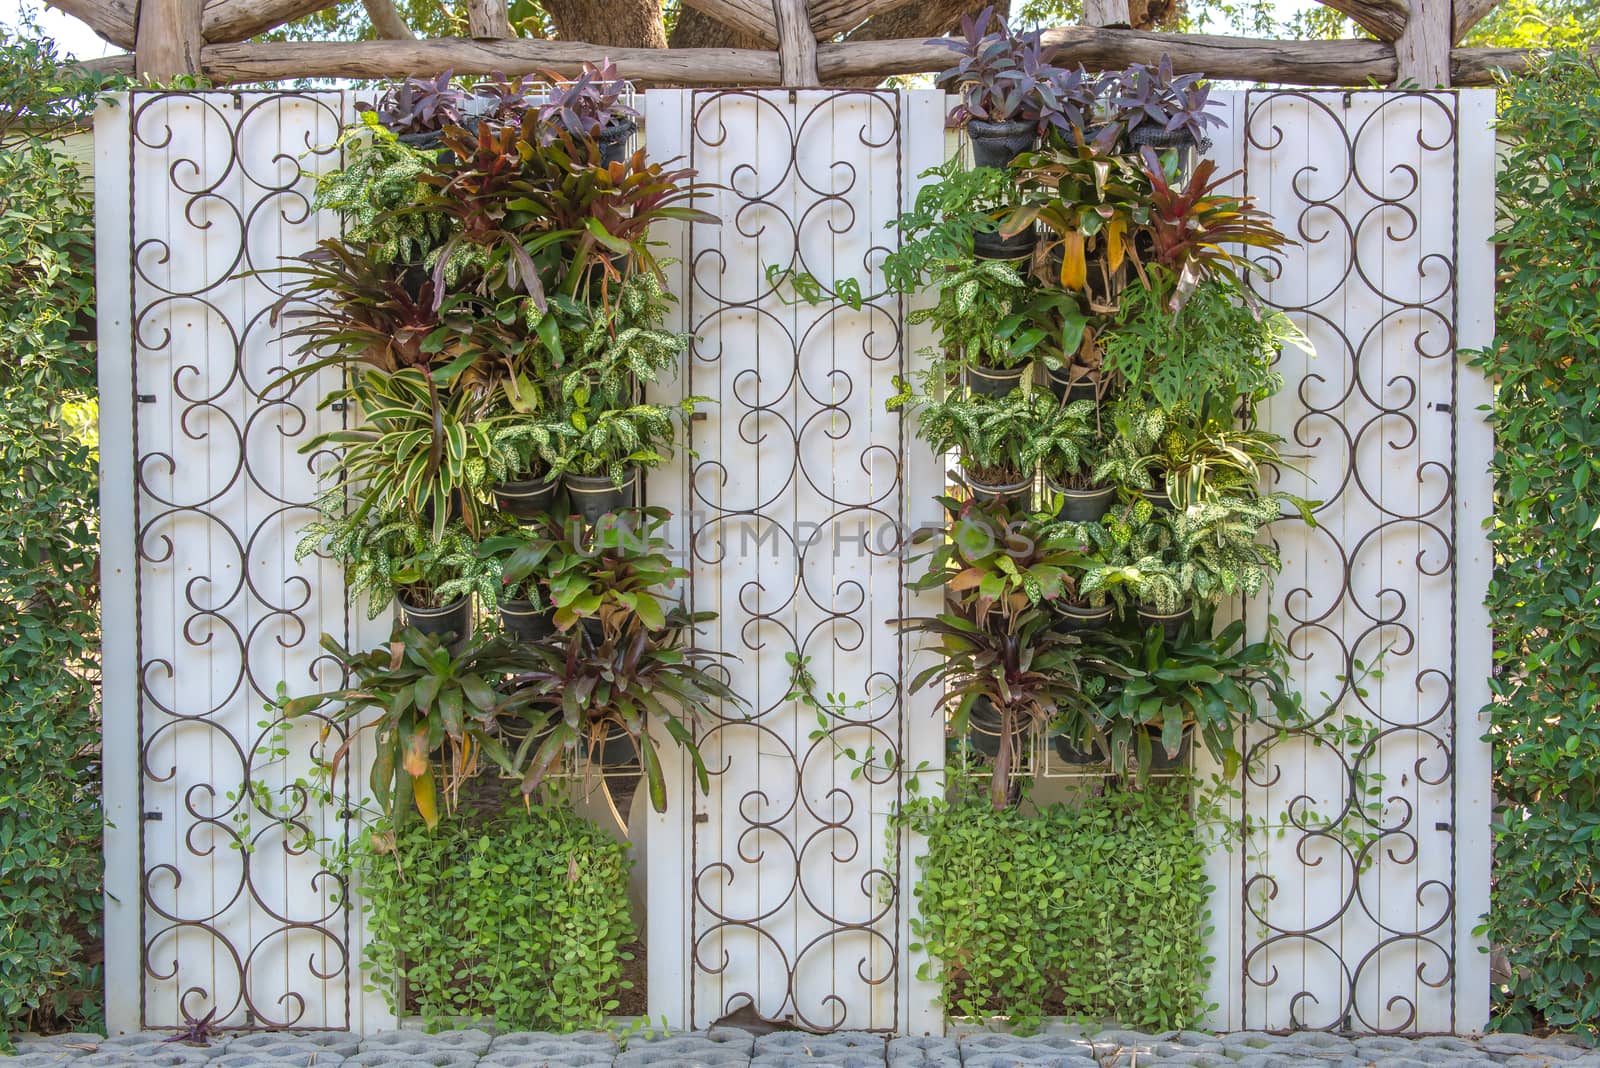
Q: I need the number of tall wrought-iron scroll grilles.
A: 3